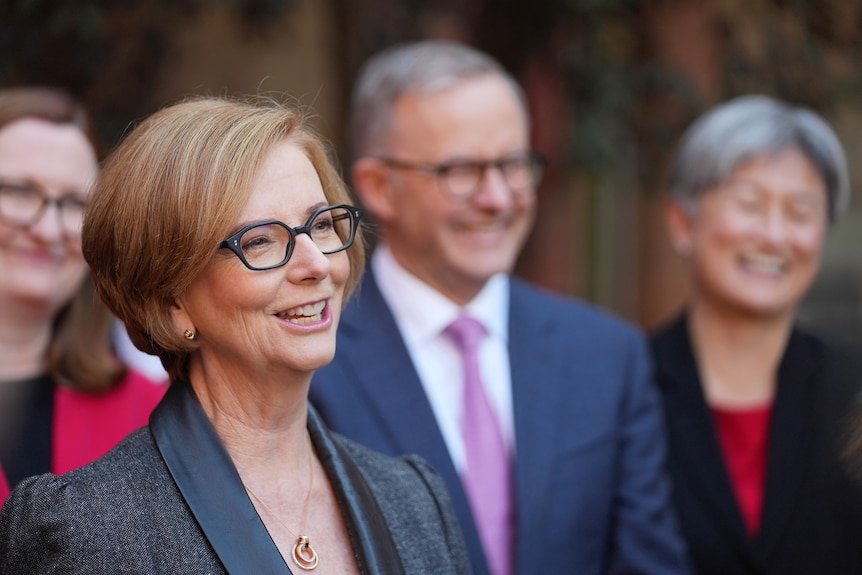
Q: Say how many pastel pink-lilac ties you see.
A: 1